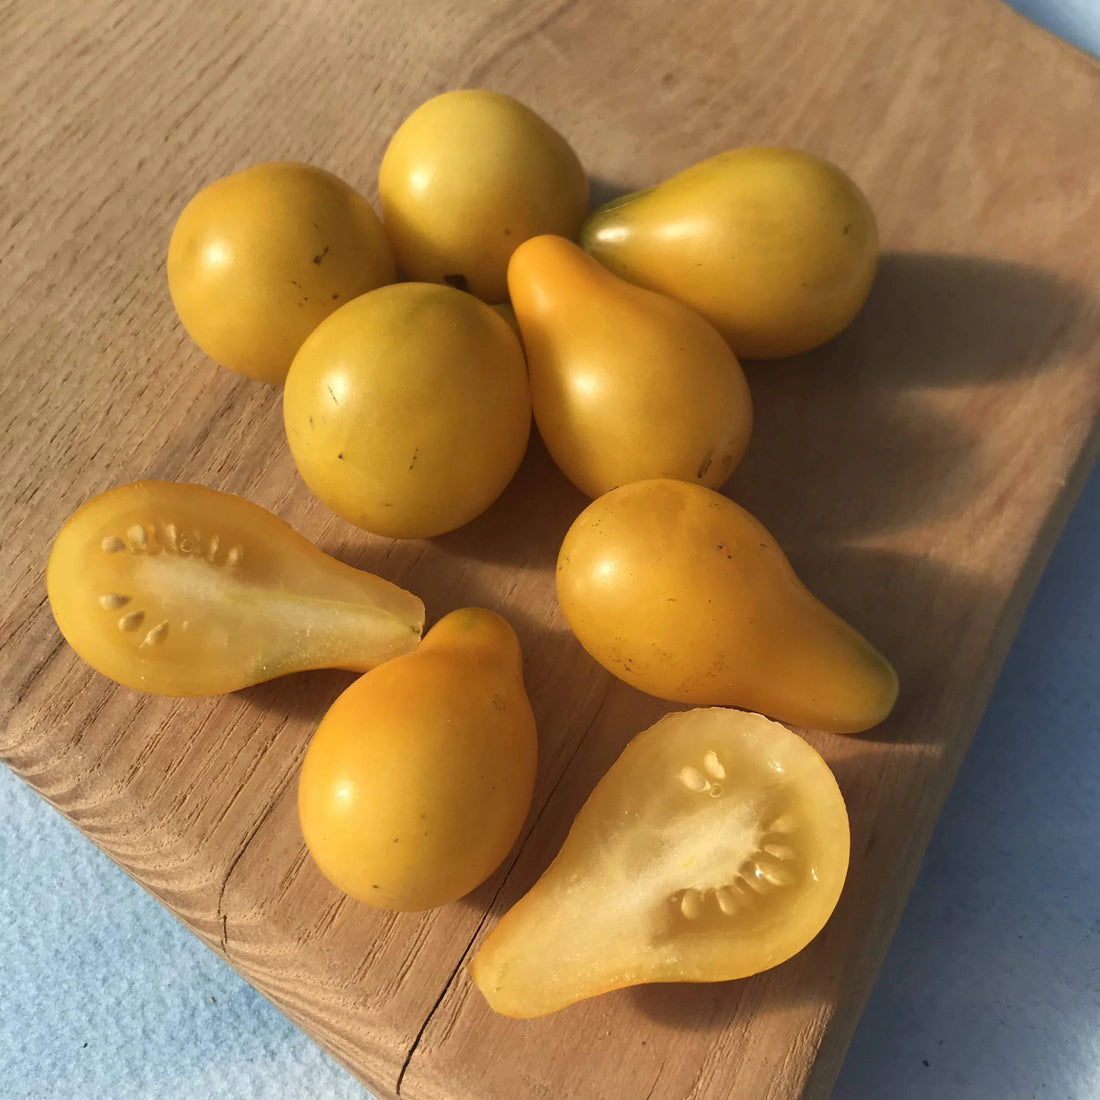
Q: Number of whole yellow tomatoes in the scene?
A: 7